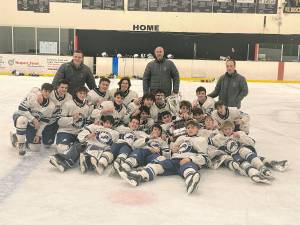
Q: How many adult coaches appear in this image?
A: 3